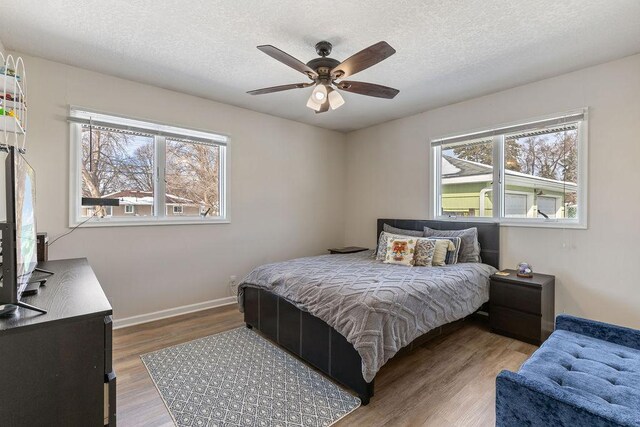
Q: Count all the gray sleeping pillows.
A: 2